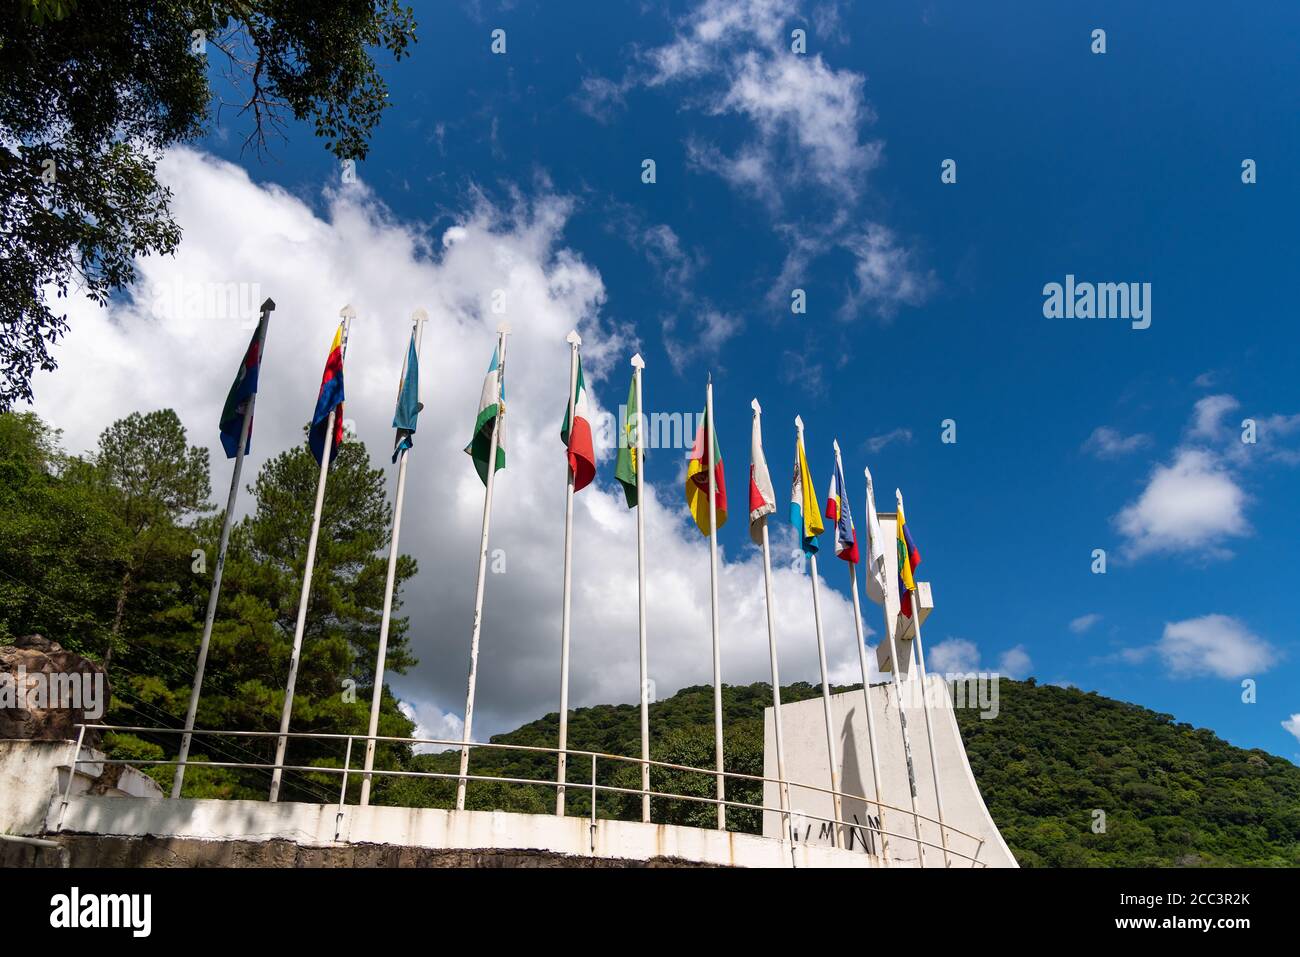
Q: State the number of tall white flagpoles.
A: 12